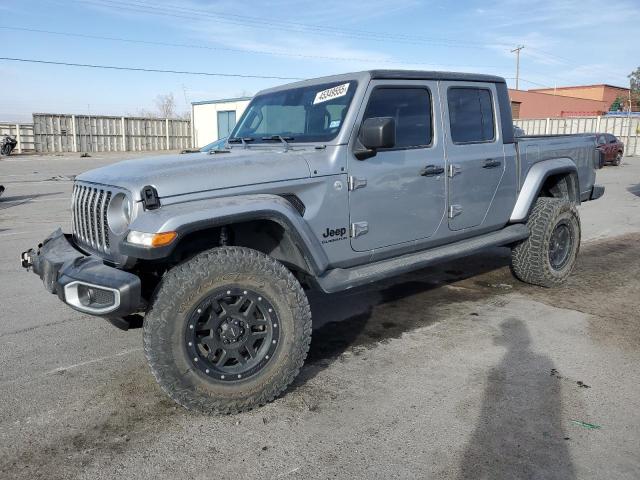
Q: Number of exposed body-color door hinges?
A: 4